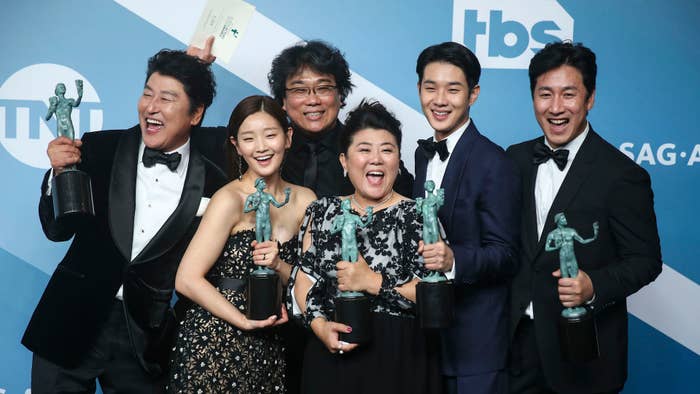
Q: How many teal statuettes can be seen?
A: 5